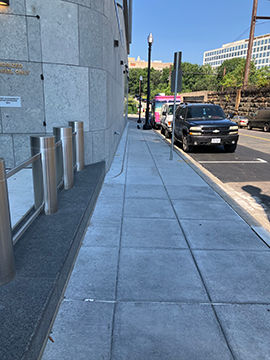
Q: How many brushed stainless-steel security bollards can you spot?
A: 4